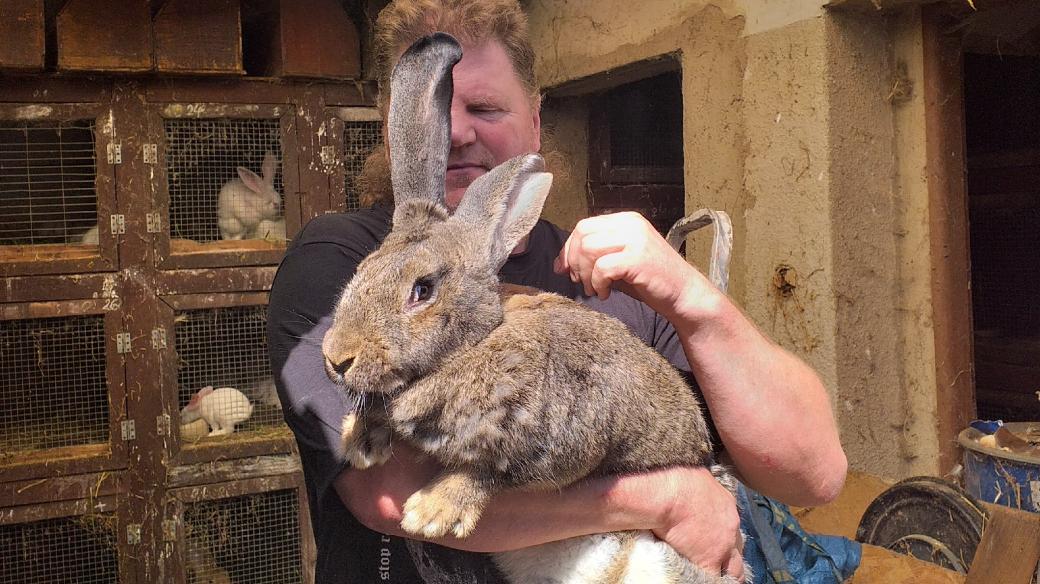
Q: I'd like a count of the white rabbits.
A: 2